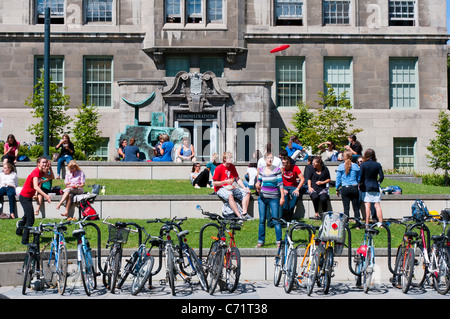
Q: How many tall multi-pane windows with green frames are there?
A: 5